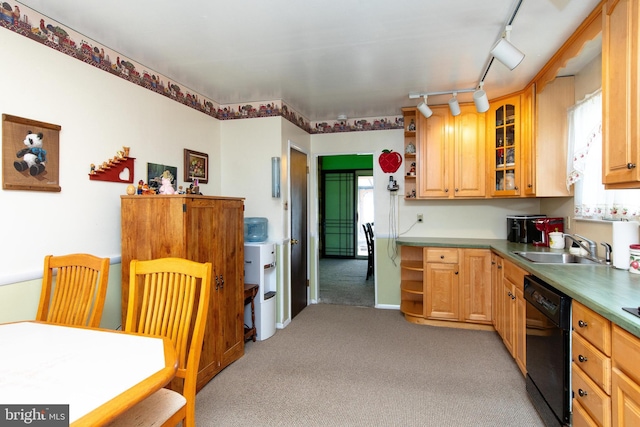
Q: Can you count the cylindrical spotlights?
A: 4